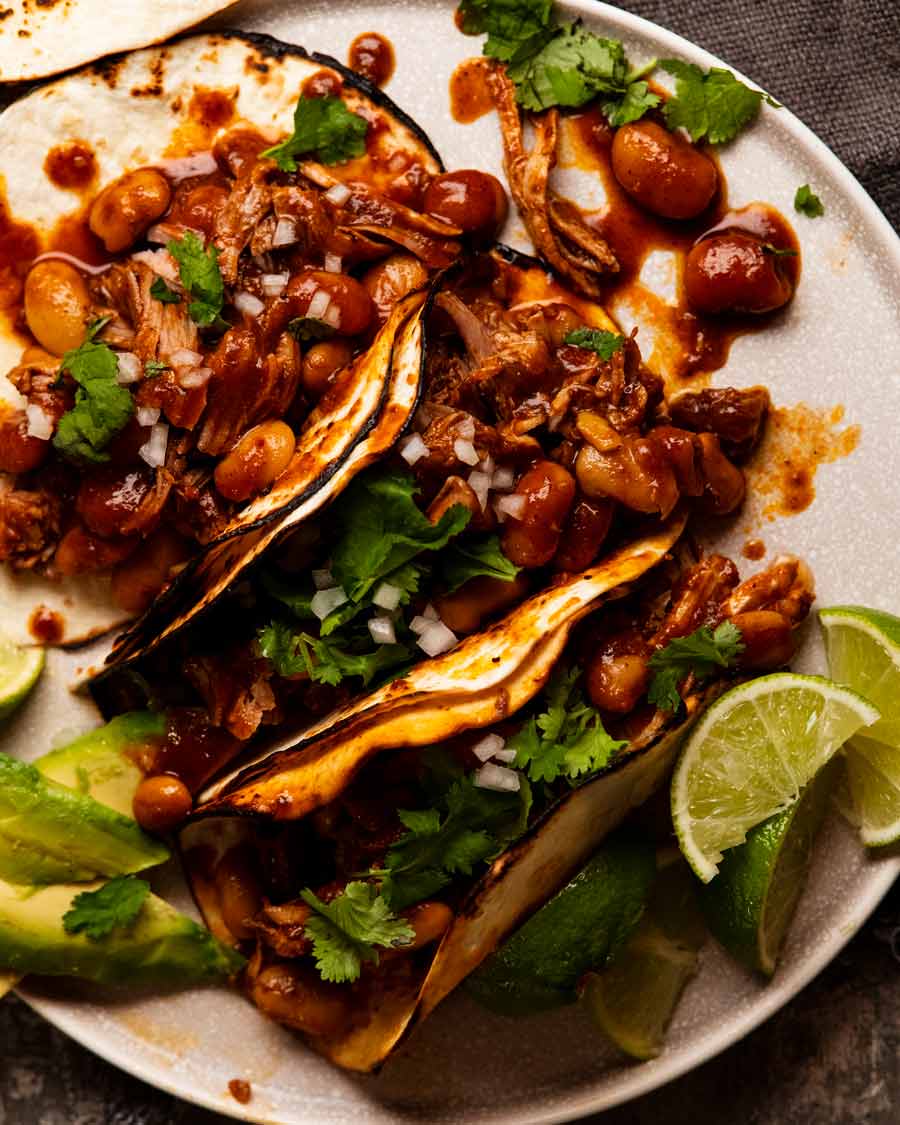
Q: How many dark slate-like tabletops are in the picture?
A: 1